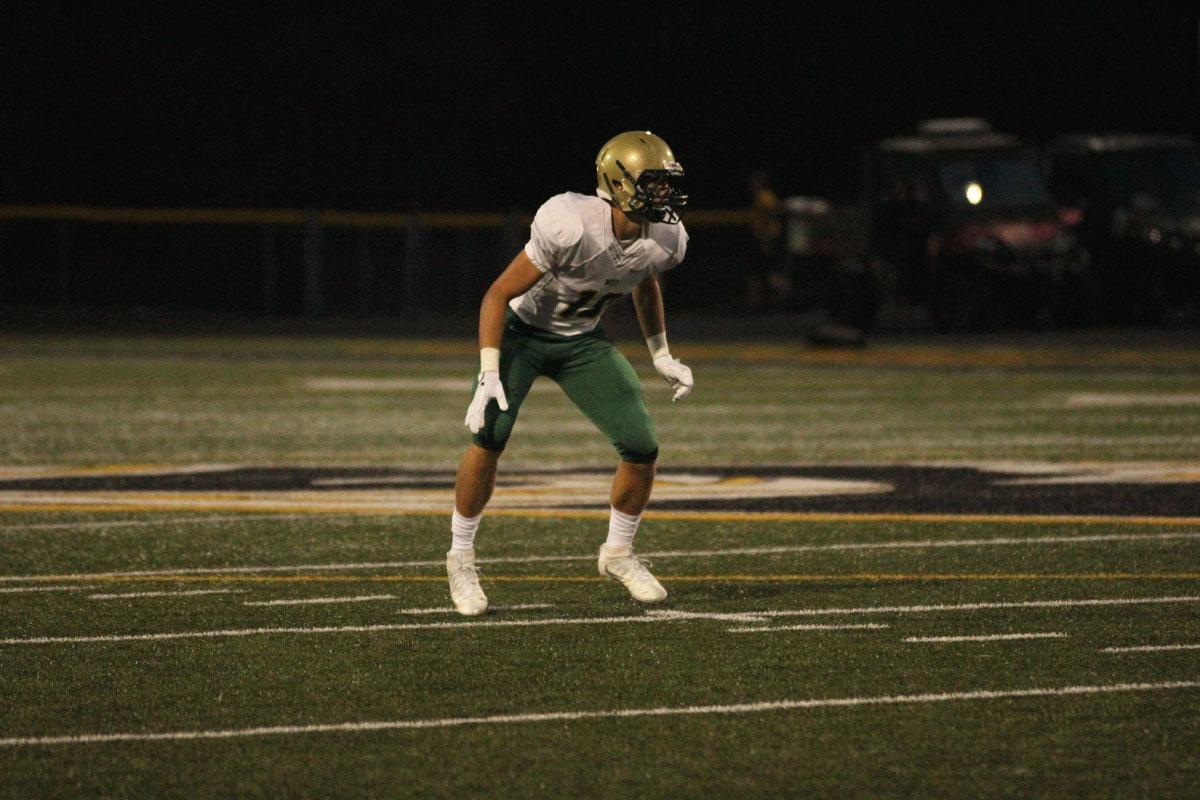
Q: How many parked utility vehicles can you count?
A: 2